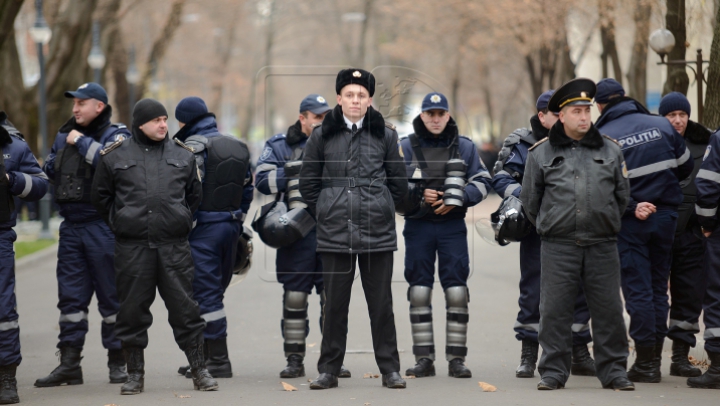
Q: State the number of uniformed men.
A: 12